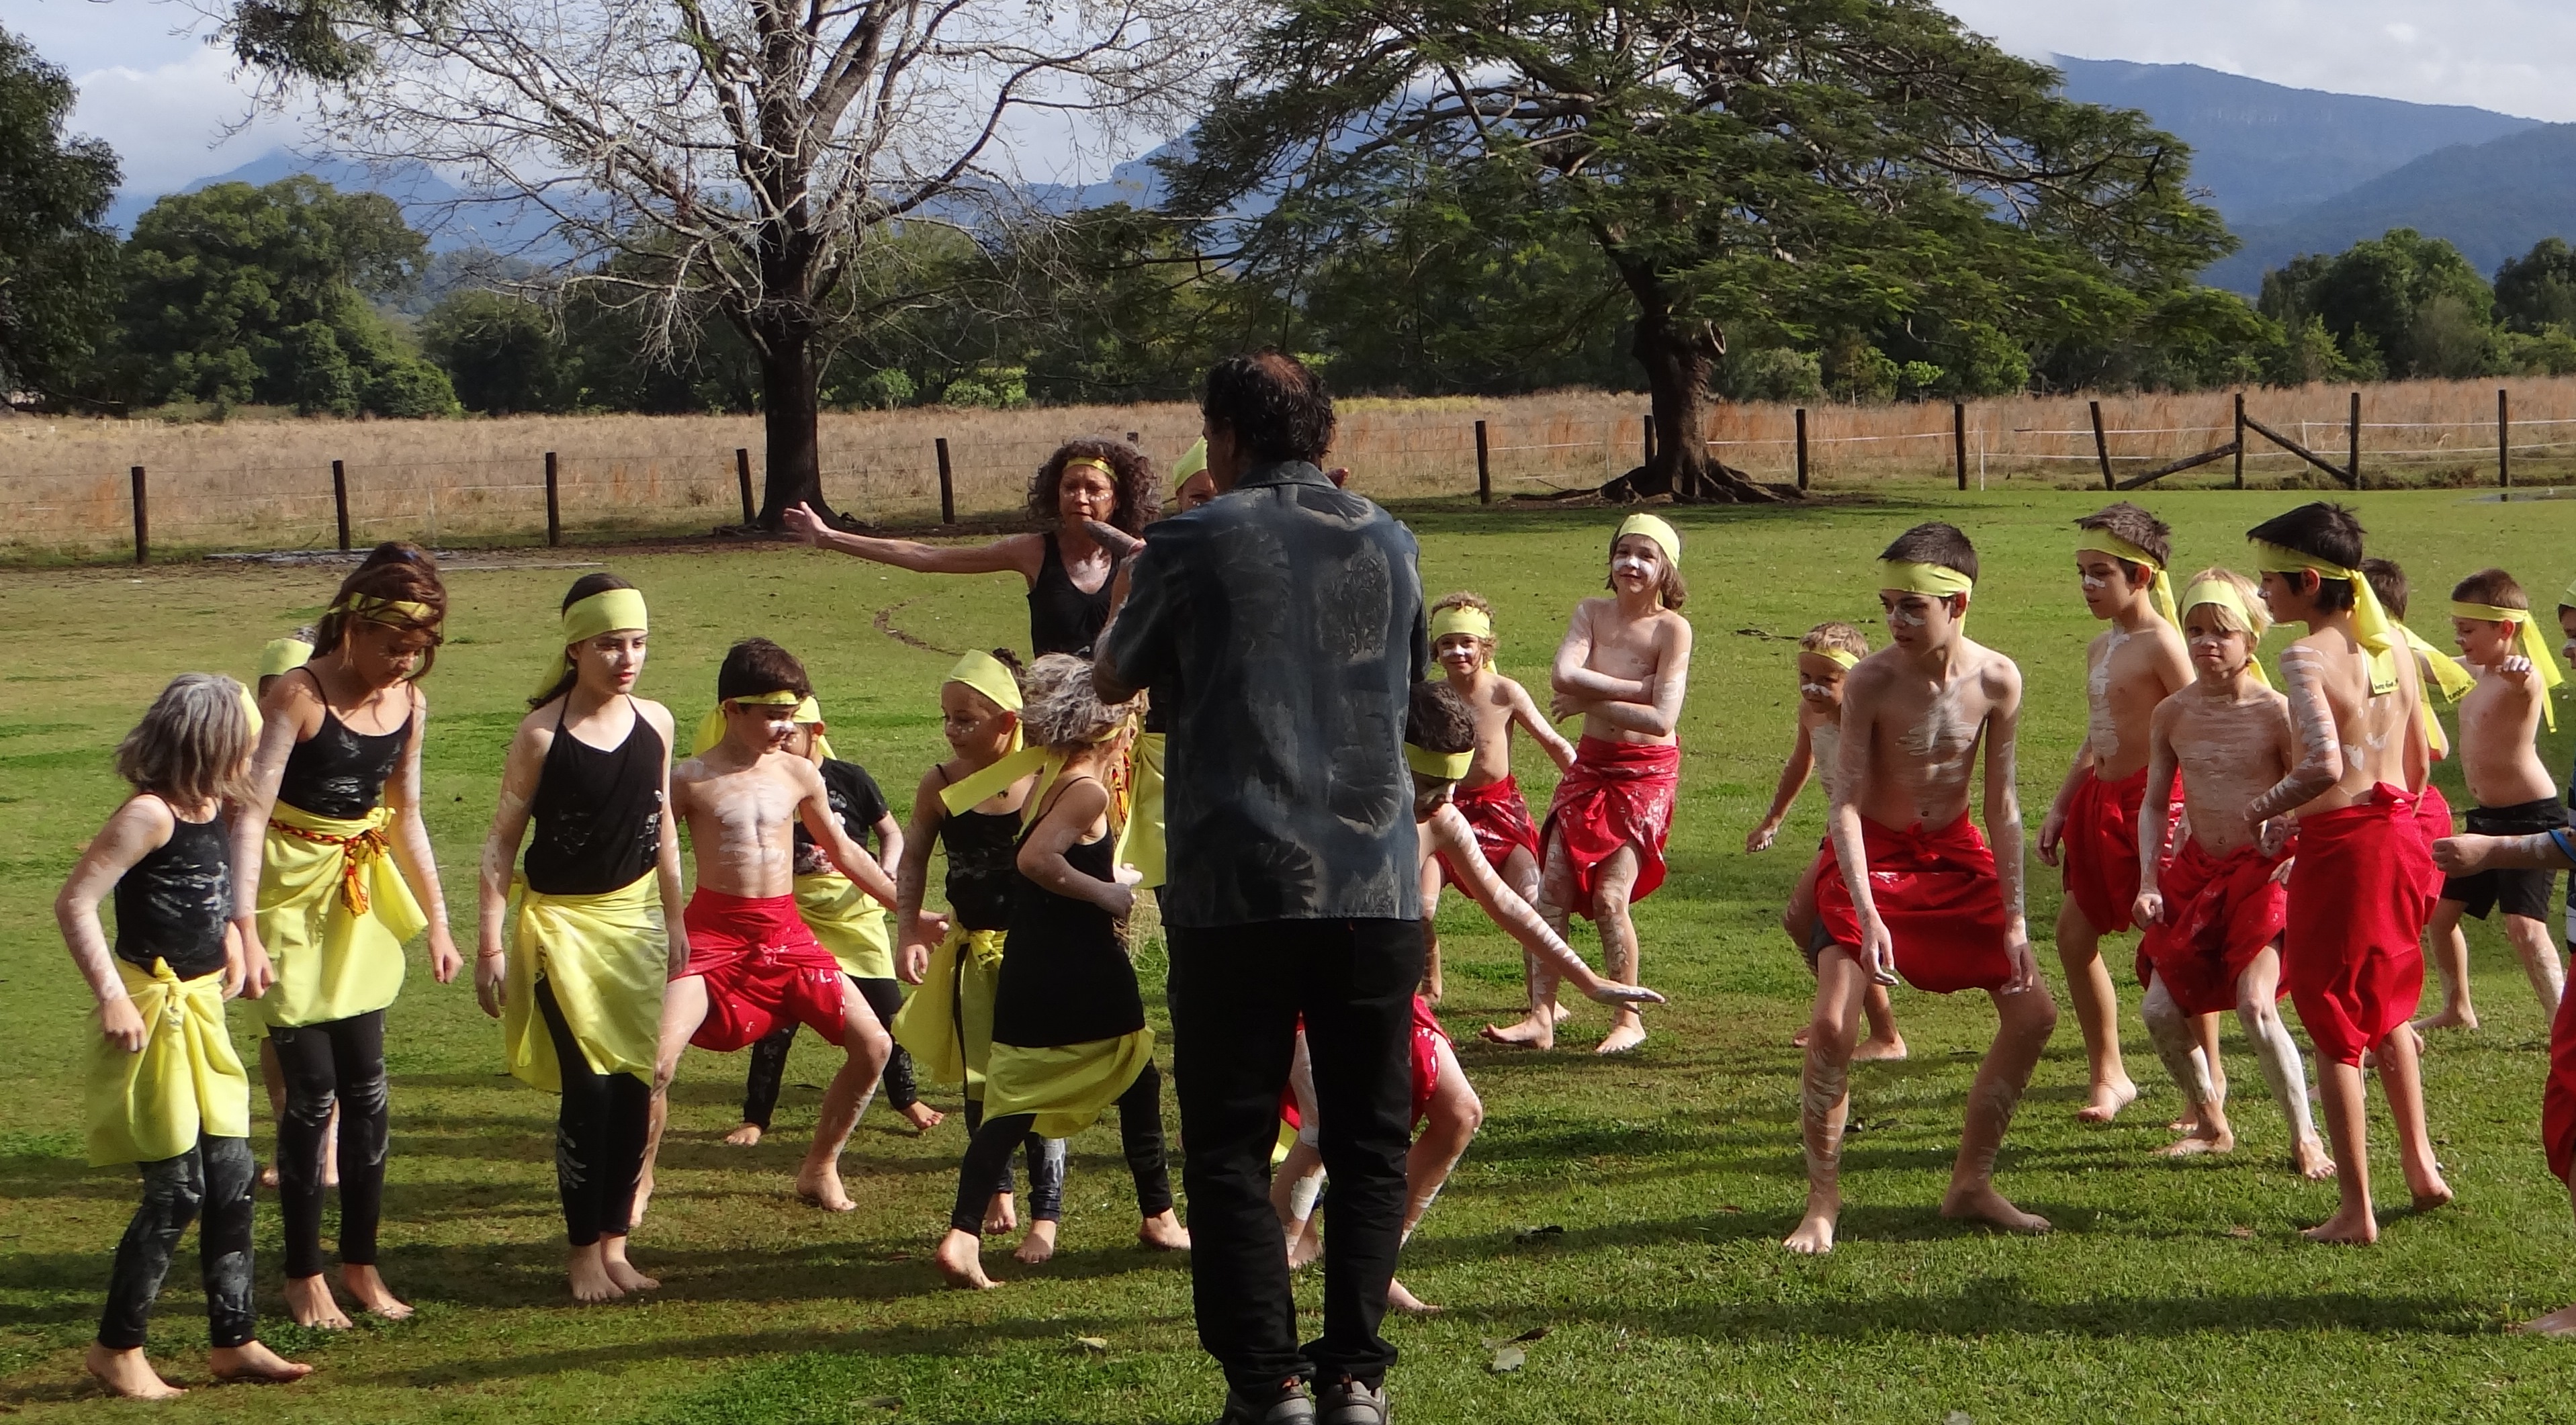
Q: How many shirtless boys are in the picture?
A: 11